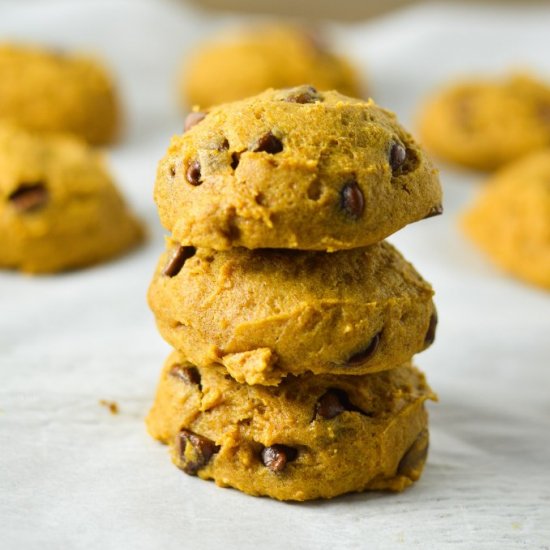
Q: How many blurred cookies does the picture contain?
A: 5